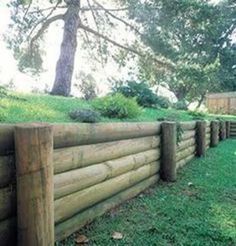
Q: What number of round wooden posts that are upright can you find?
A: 6